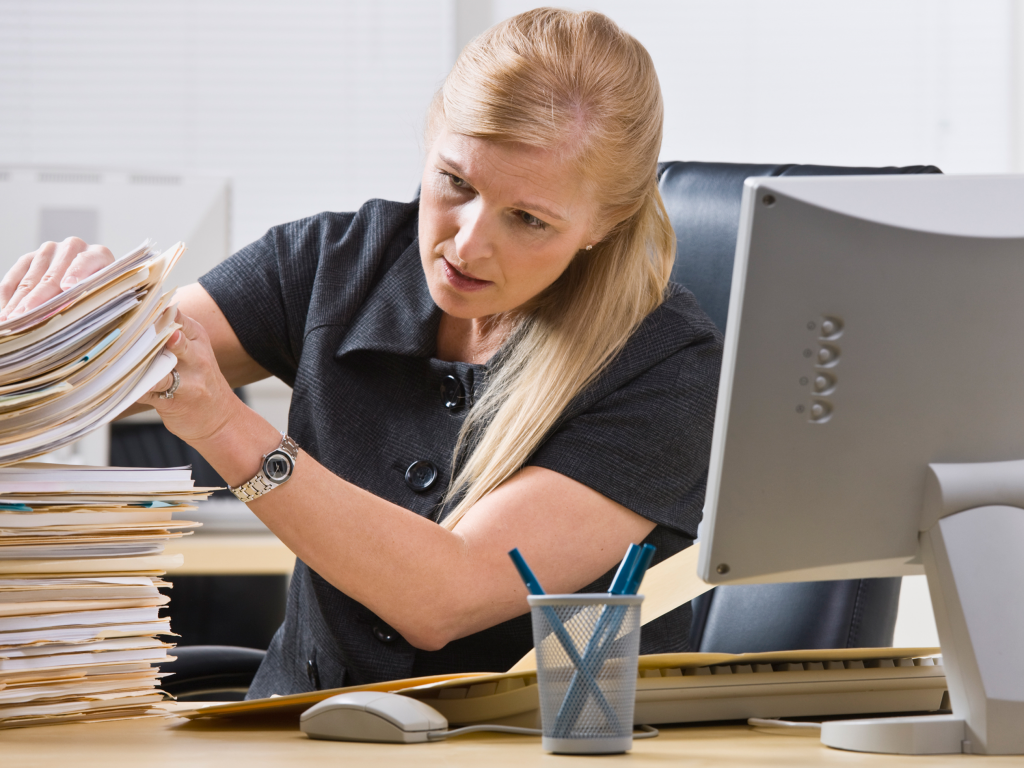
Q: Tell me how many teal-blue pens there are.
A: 3